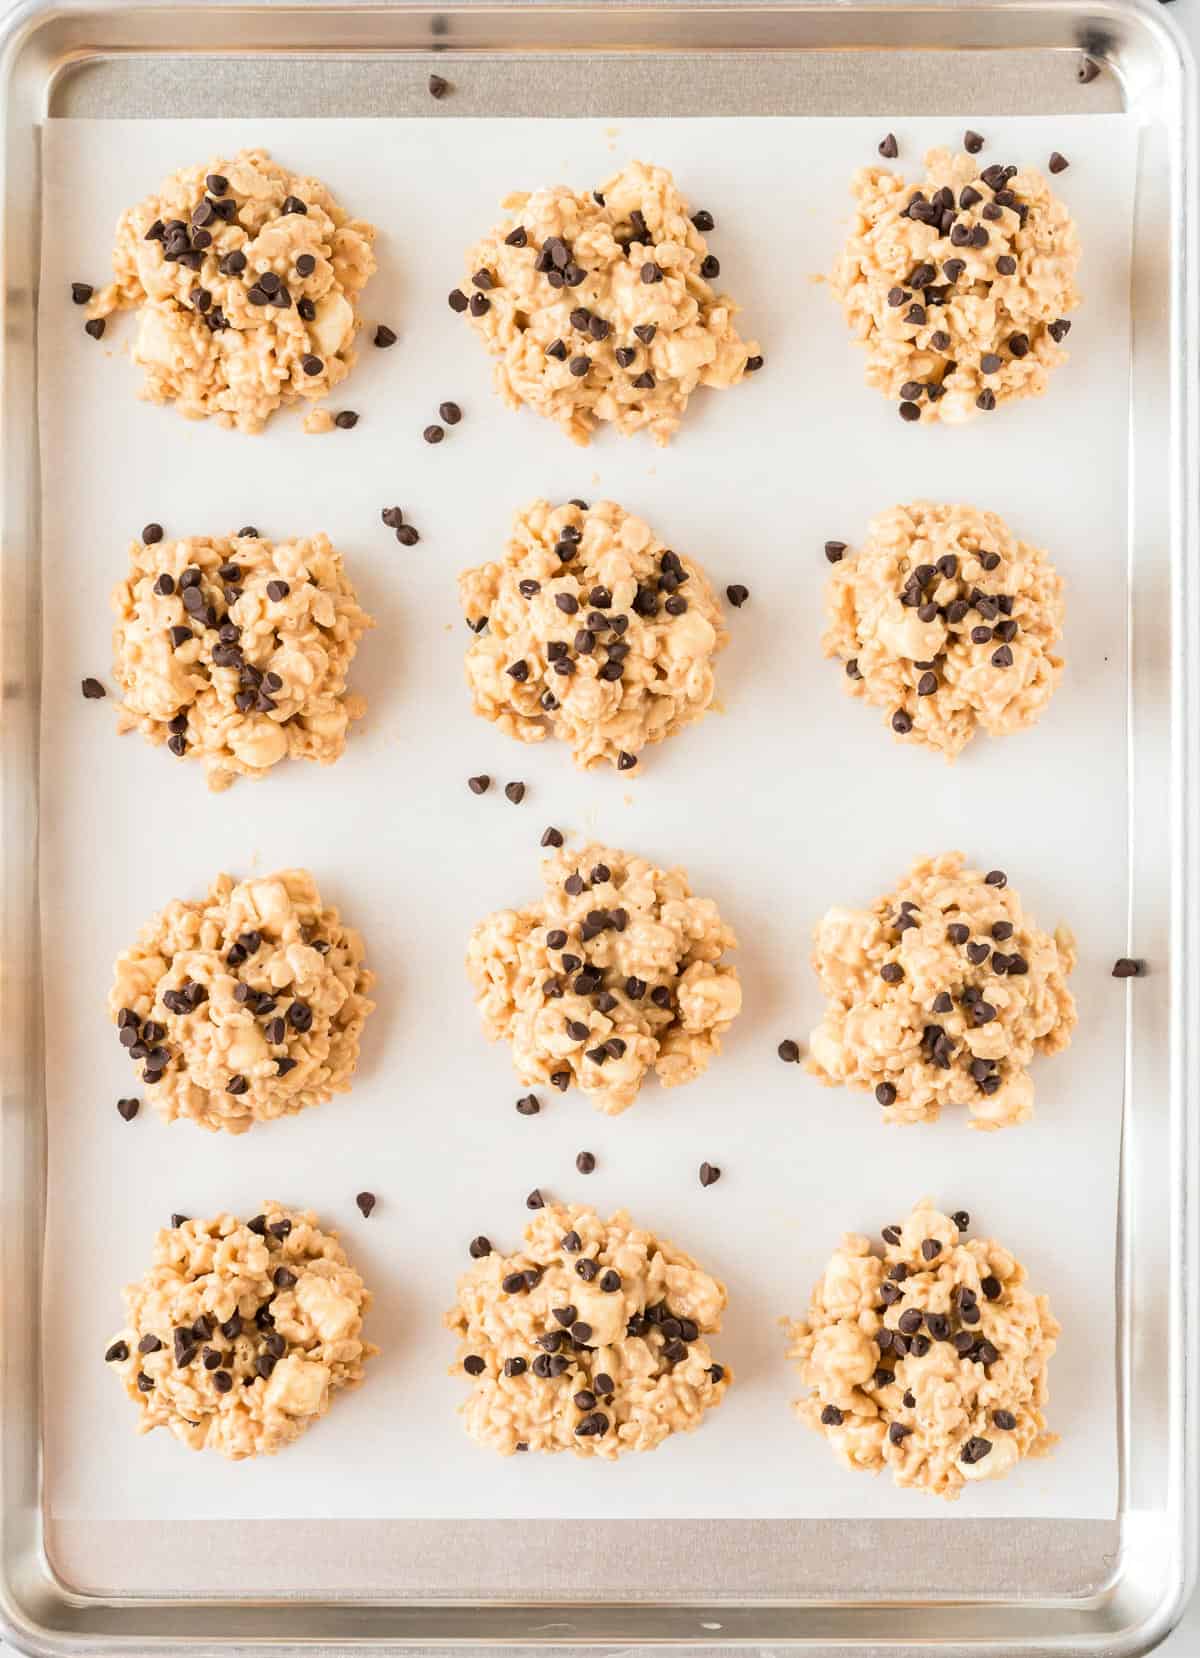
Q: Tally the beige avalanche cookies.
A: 12